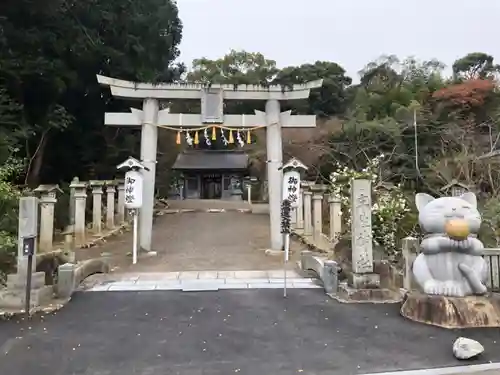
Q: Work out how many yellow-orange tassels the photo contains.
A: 5